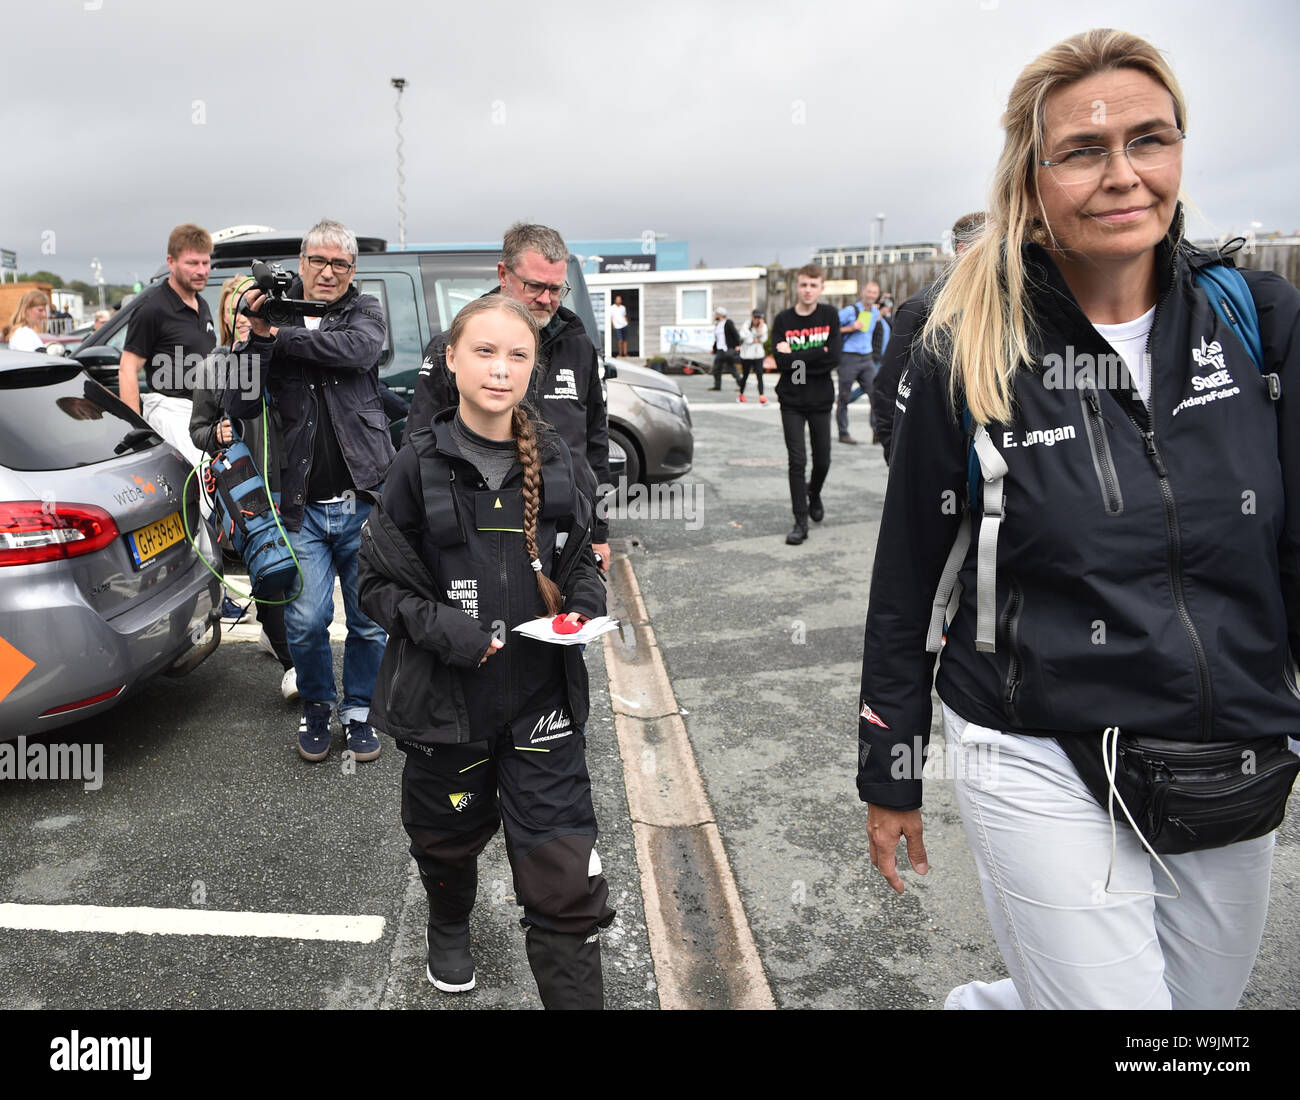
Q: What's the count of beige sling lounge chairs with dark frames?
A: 0